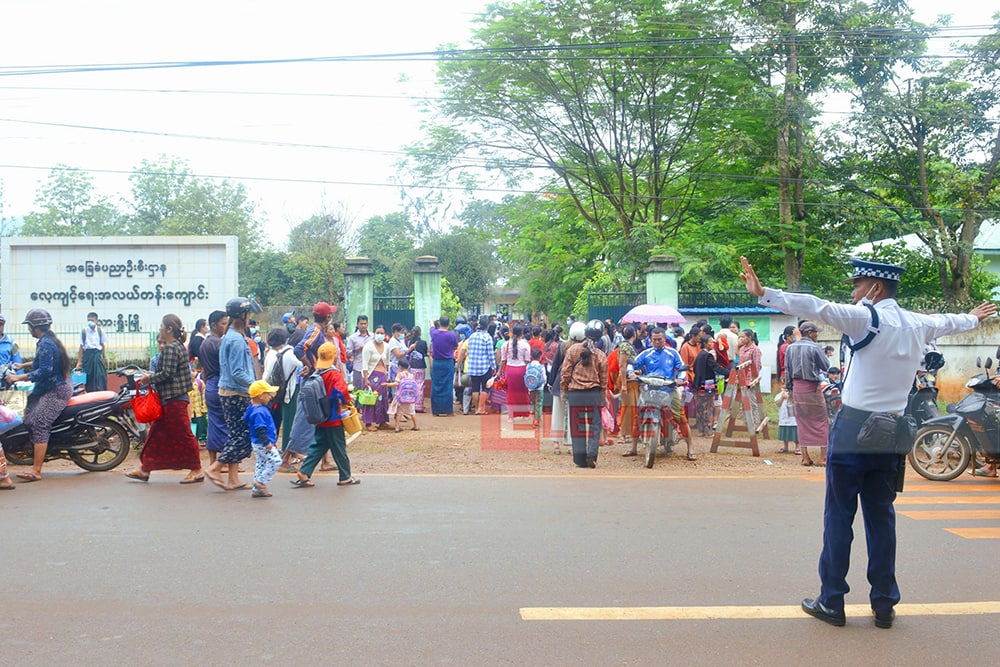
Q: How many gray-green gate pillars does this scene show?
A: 3